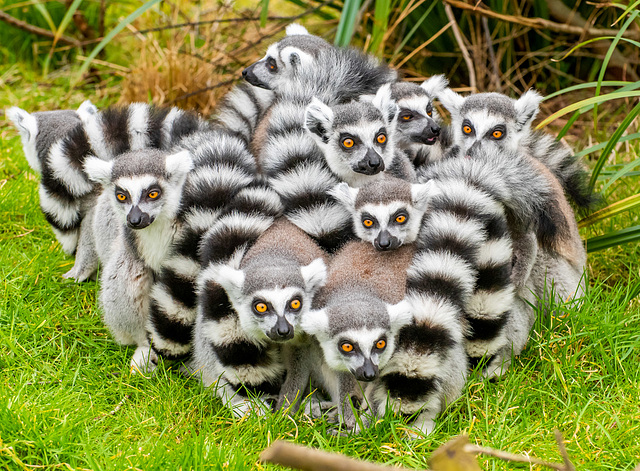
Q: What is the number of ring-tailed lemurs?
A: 9